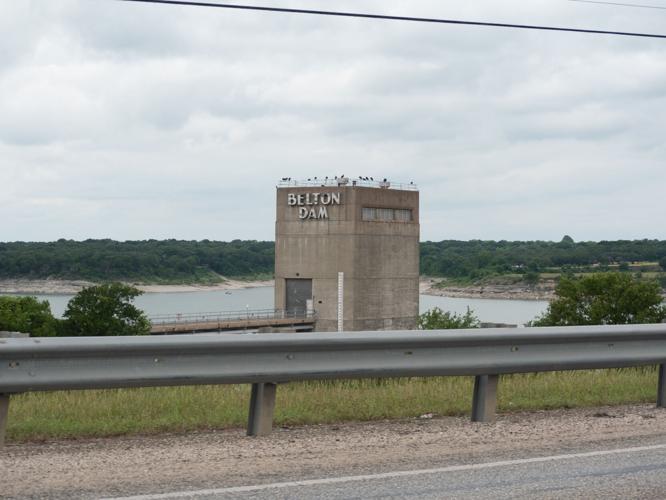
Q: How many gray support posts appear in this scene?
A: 4